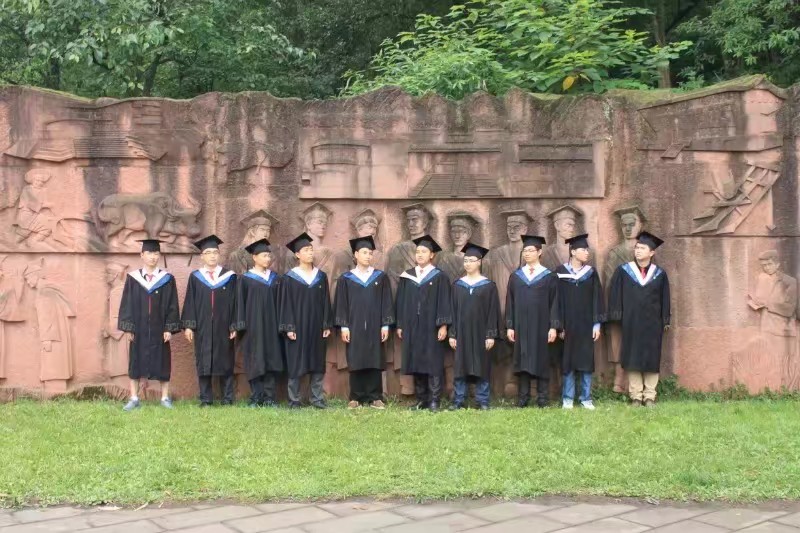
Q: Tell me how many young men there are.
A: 10